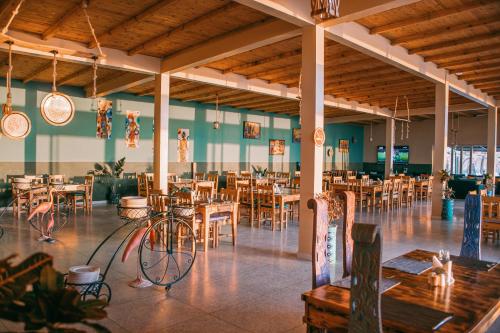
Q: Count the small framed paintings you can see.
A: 4